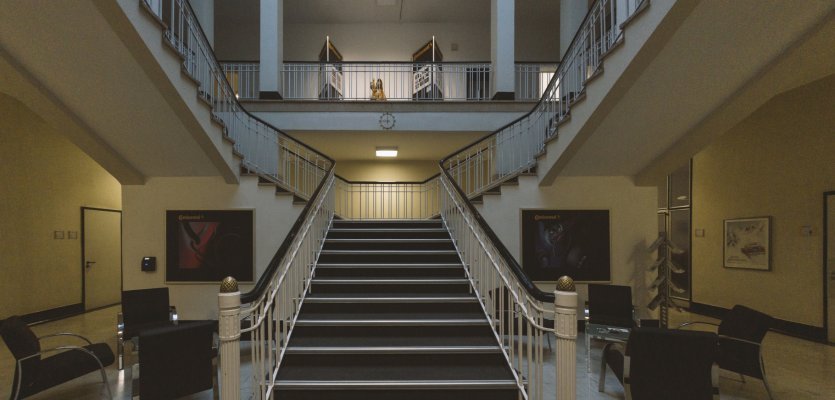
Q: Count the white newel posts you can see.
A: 2